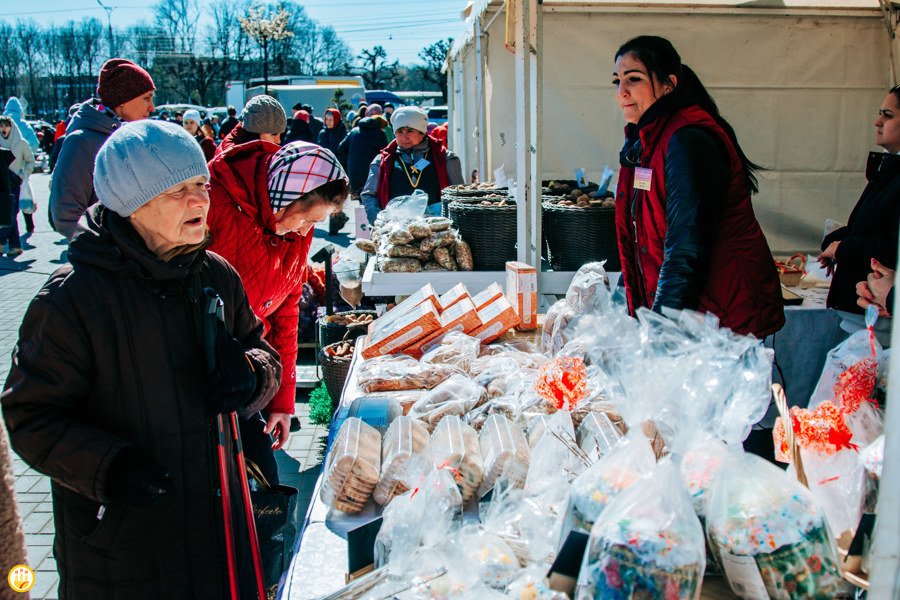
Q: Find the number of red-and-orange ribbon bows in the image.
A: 3